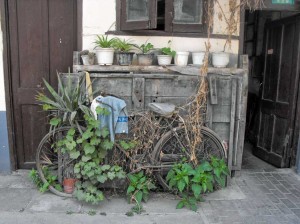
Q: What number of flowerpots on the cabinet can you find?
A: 8